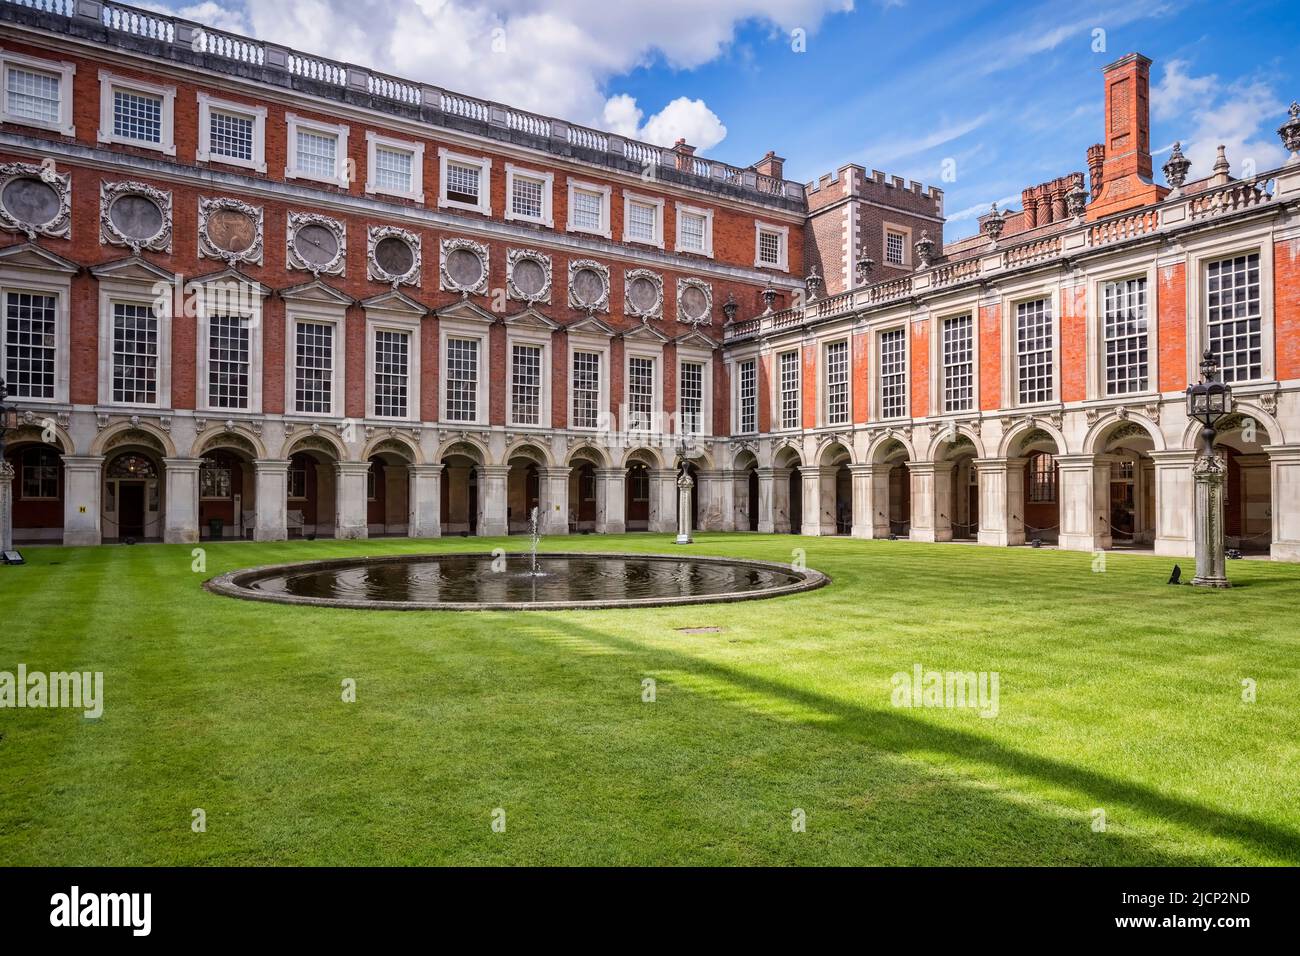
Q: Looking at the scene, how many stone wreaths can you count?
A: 10